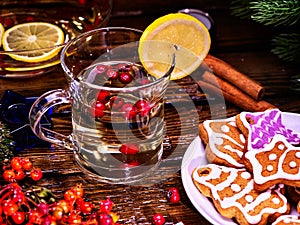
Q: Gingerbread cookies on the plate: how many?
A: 5